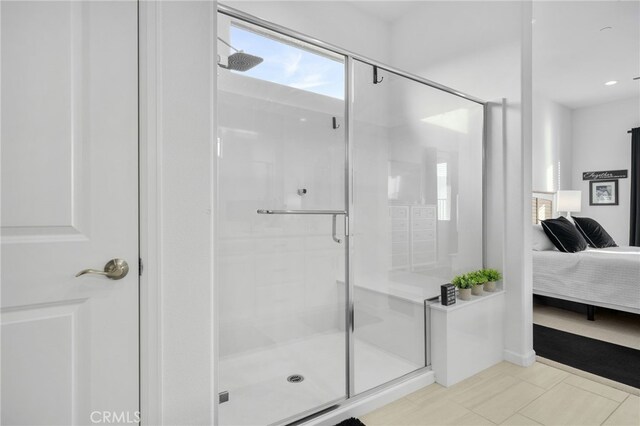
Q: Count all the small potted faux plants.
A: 3